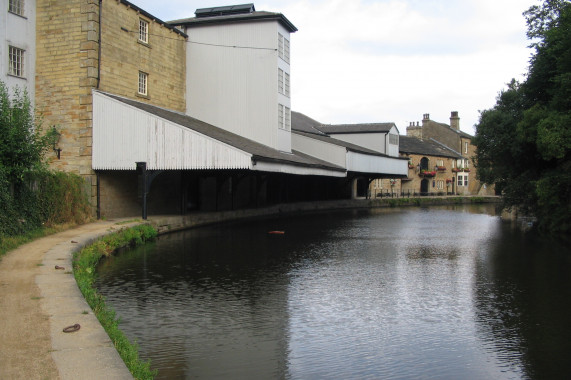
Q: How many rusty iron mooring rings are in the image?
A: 3